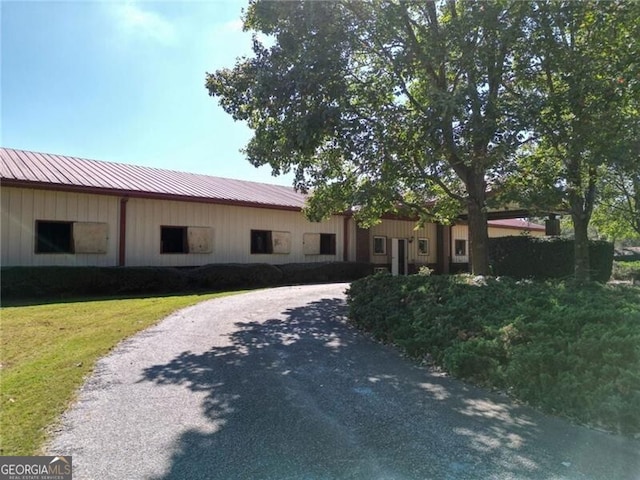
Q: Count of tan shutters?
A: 4